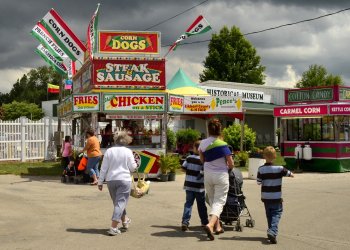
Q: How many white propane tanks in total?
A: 2